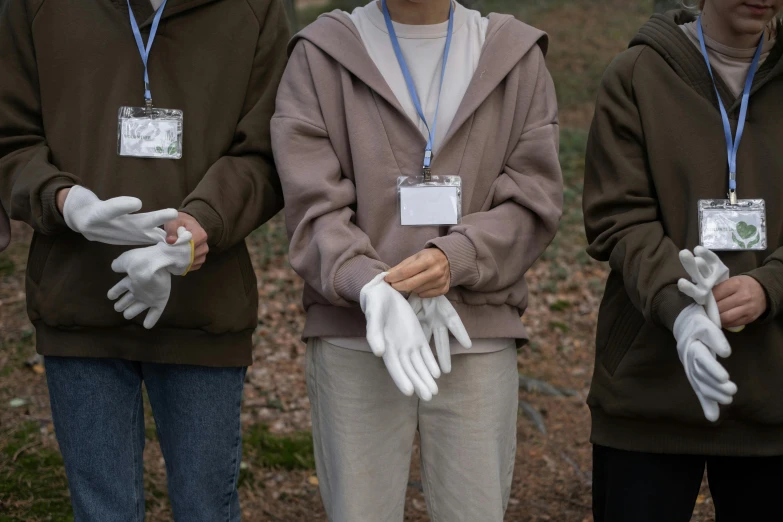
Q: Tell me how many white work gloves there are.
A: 6